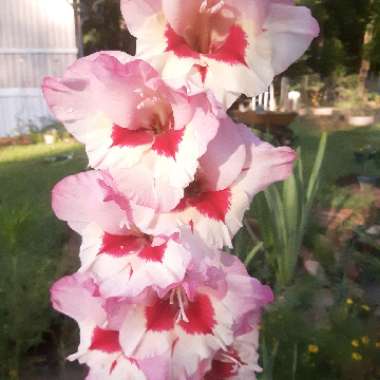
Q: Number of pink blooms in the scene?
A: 7